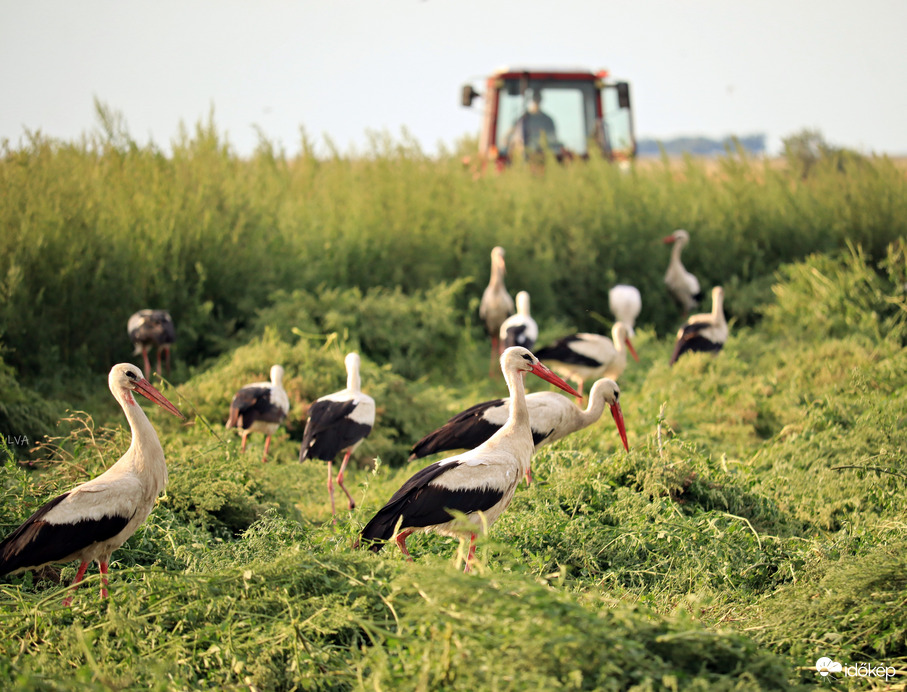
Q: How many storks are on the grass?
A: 12